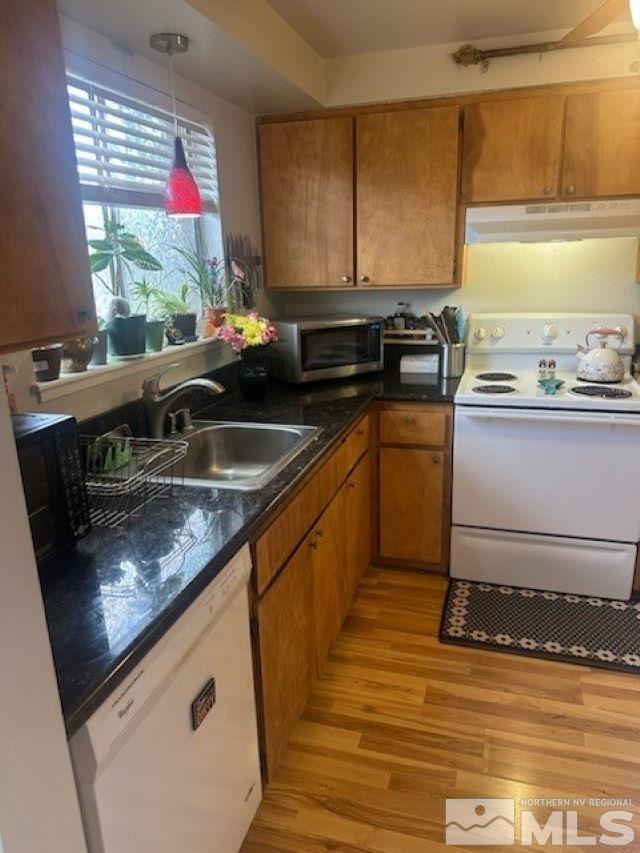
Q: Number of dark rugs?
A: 1